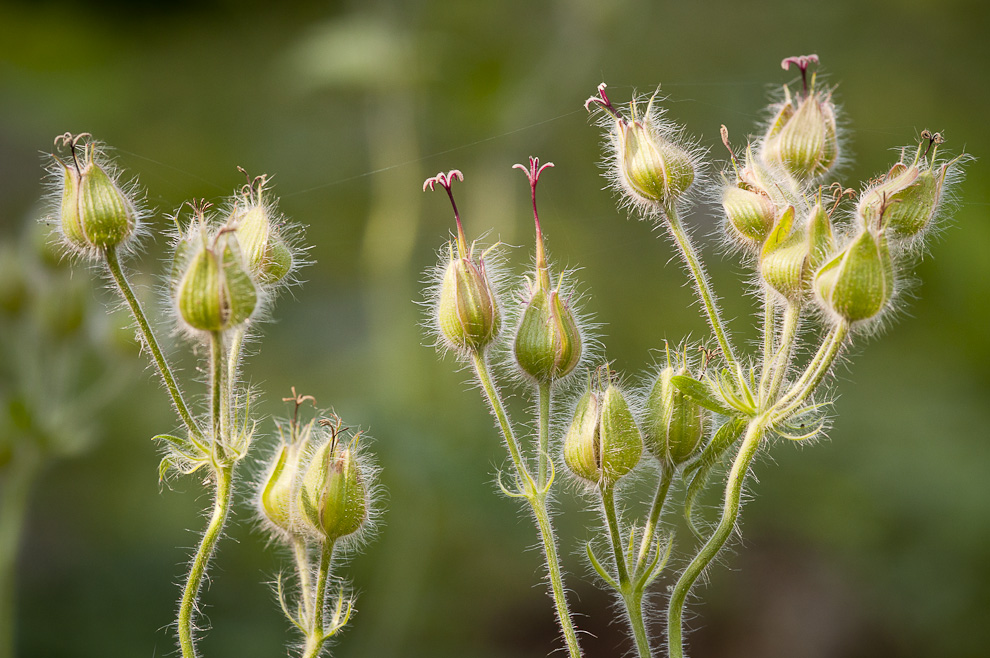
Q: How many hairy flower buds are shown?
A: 15